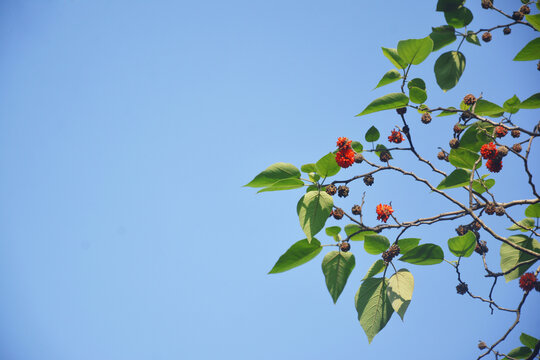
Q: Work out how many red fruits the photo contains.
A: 8